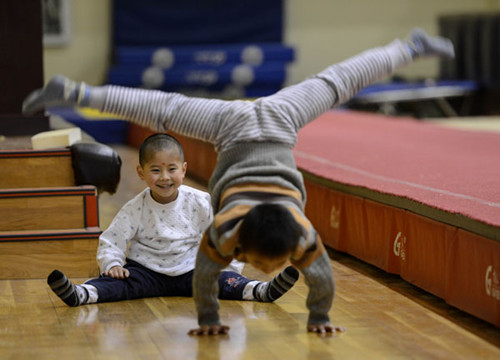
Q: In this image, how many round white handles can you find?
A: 4